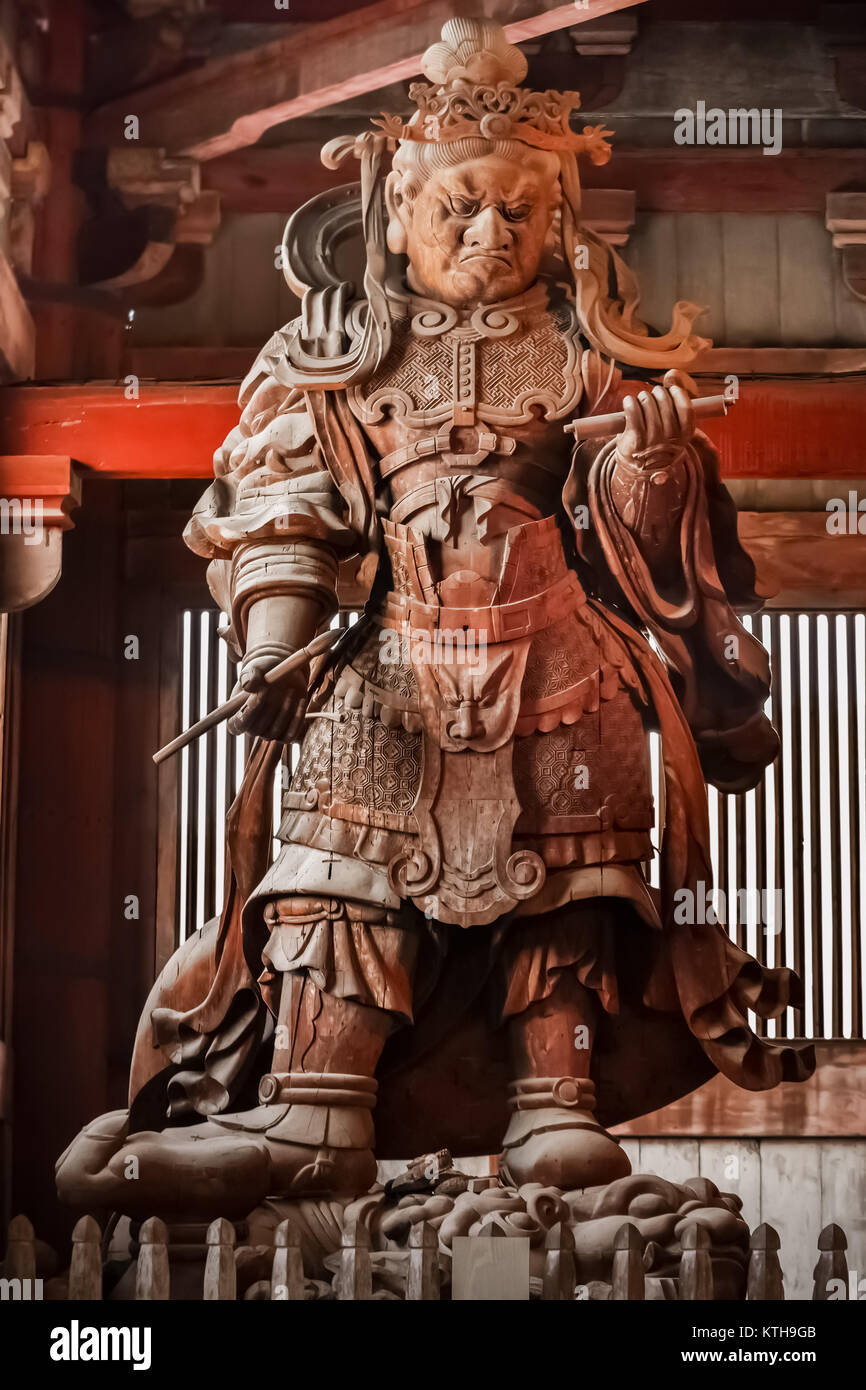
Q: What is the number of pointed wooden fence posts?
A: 13